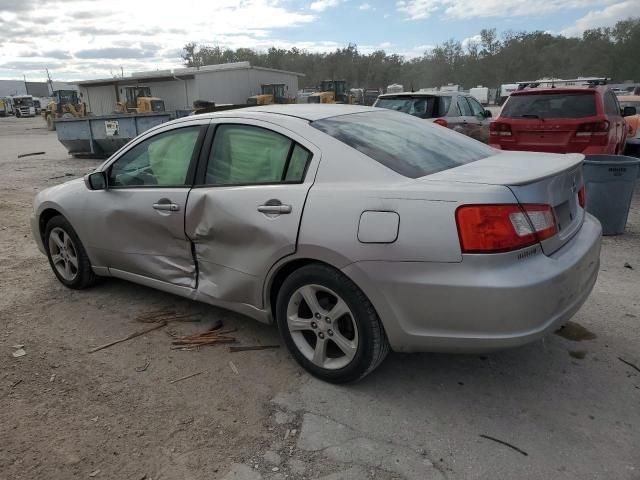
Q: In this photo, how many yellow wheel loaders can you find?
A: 4